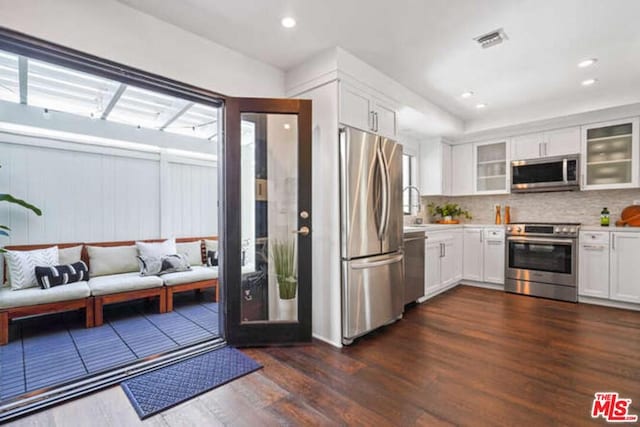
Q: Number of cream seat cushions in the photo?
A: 3